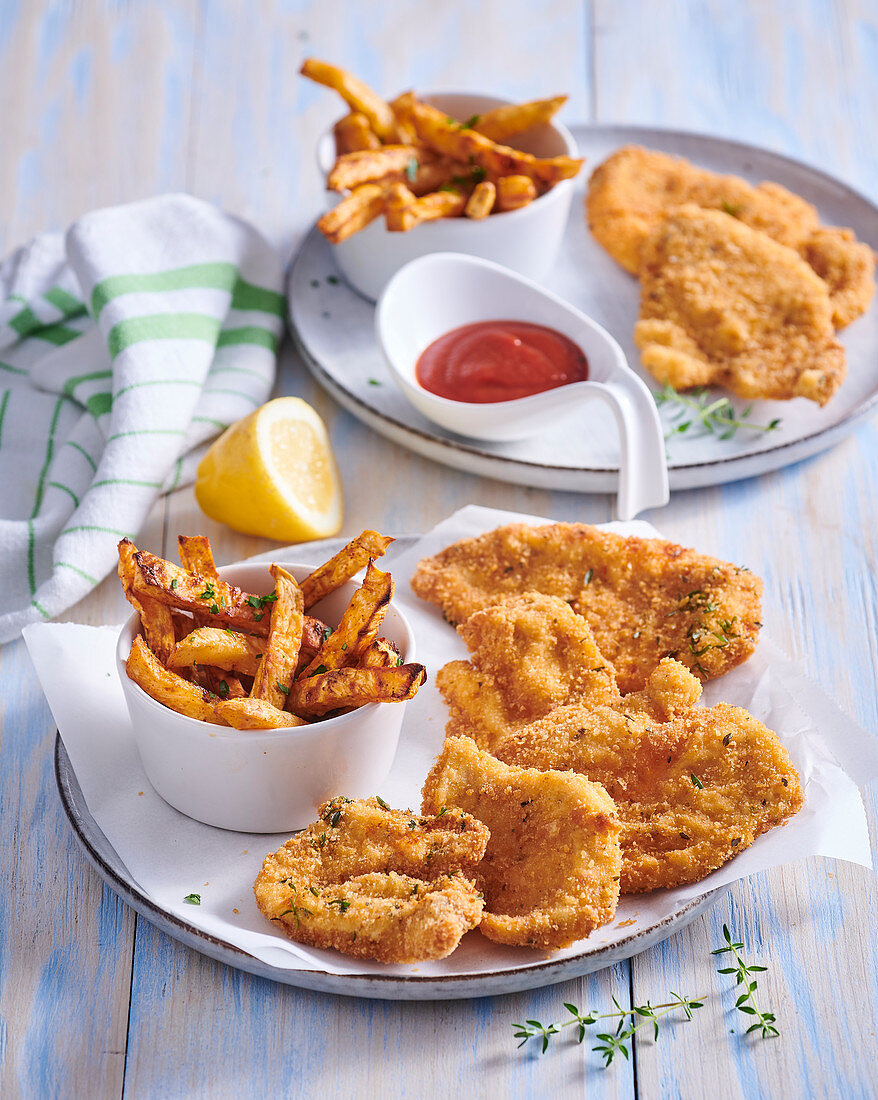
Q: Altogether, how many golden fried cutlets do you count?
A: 7